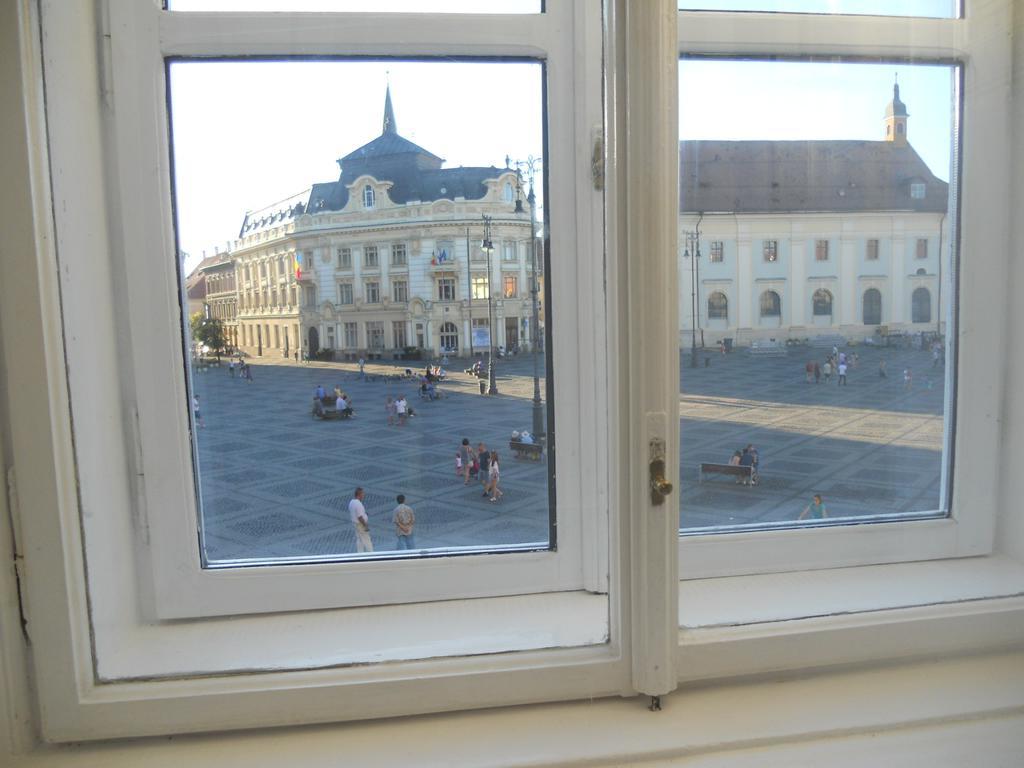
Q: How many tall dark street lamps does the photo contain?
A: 3